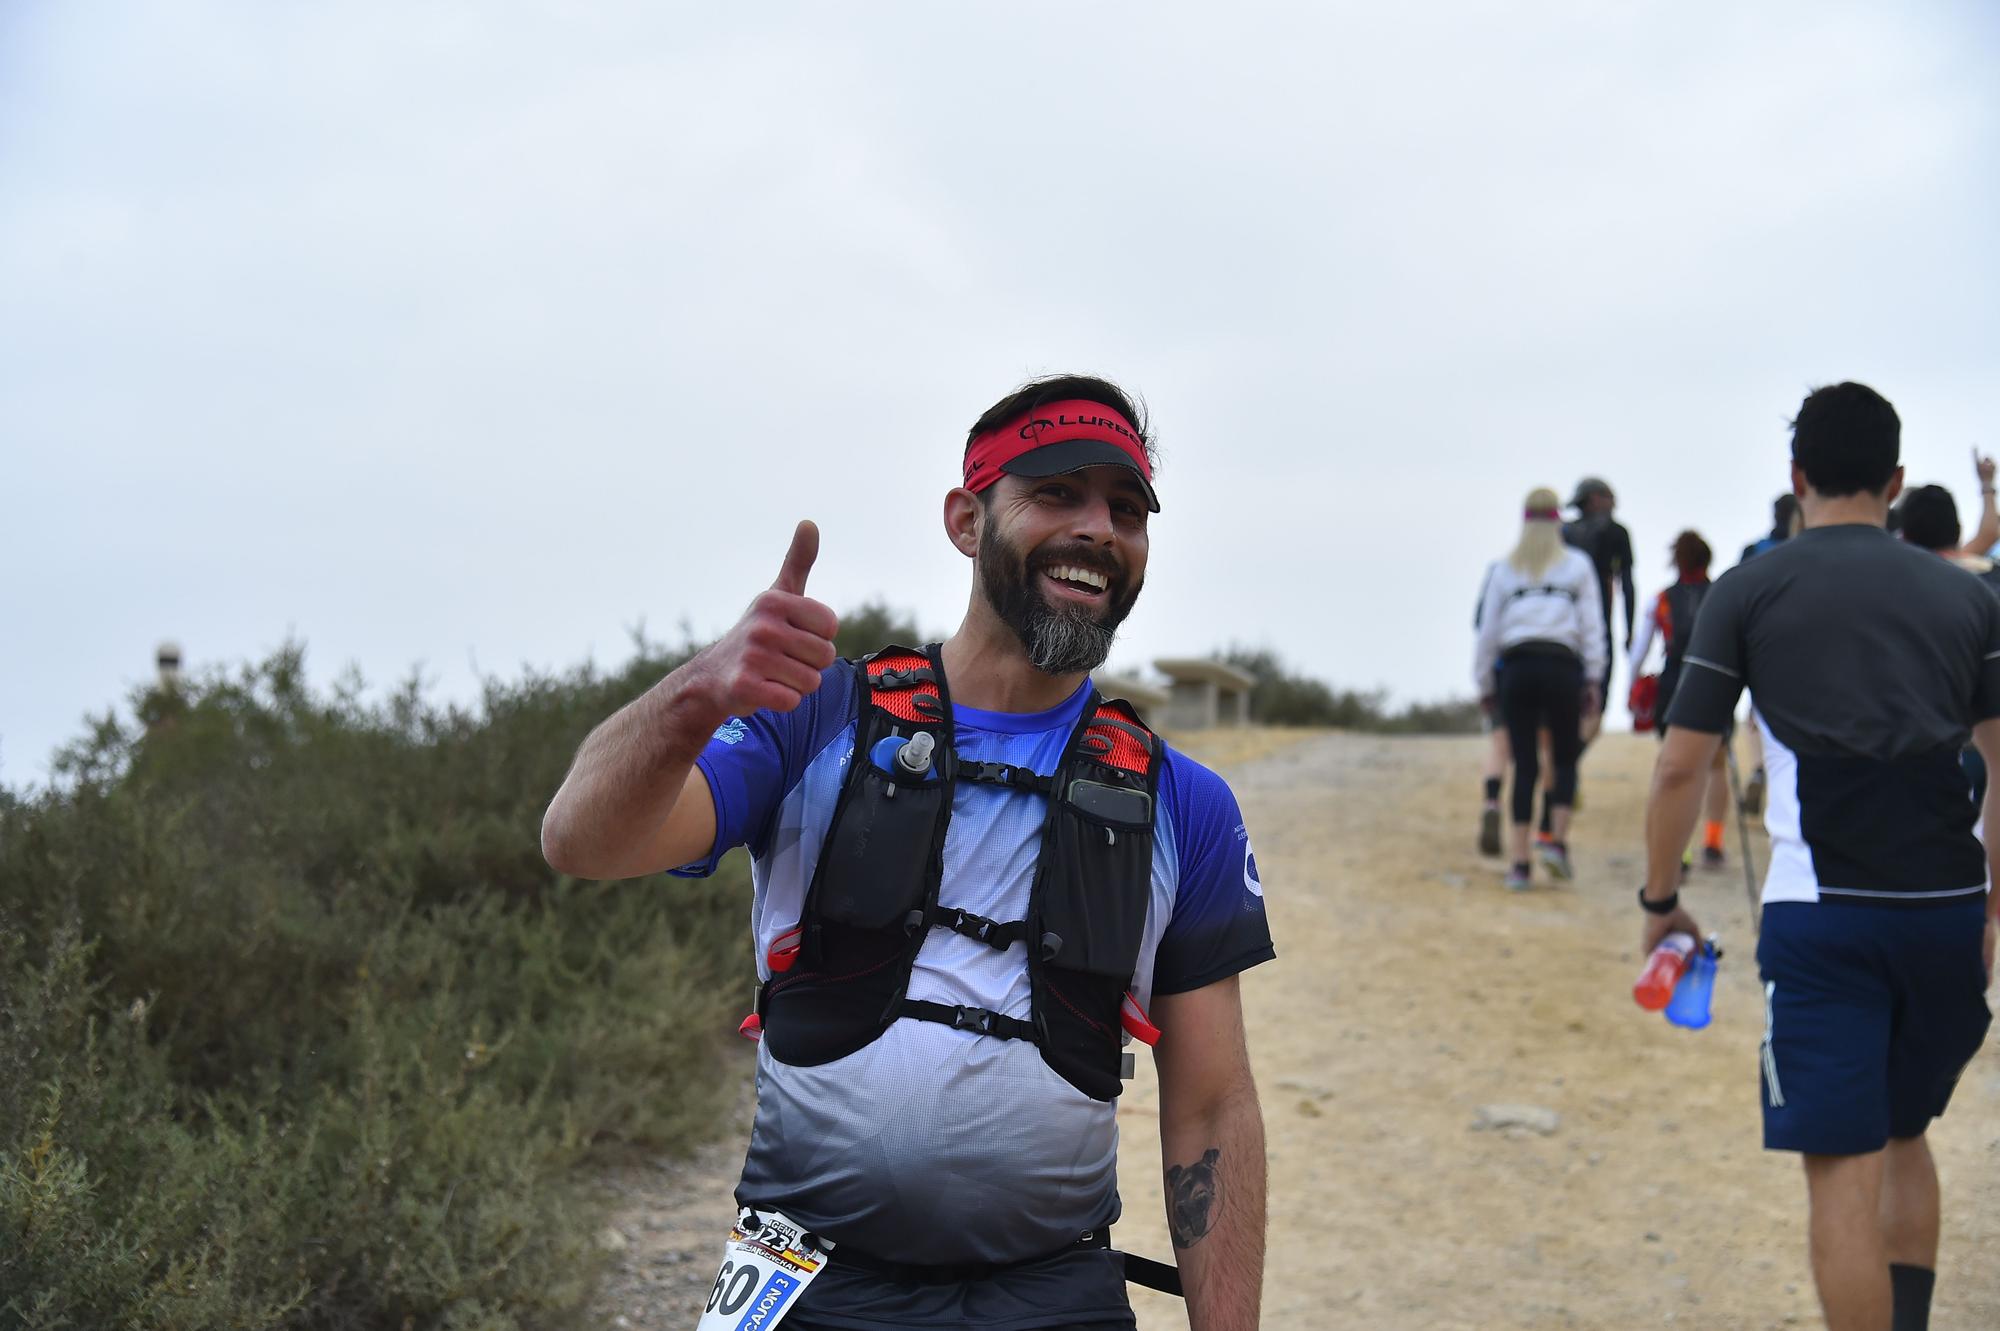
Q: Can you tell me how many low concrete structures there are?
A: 2